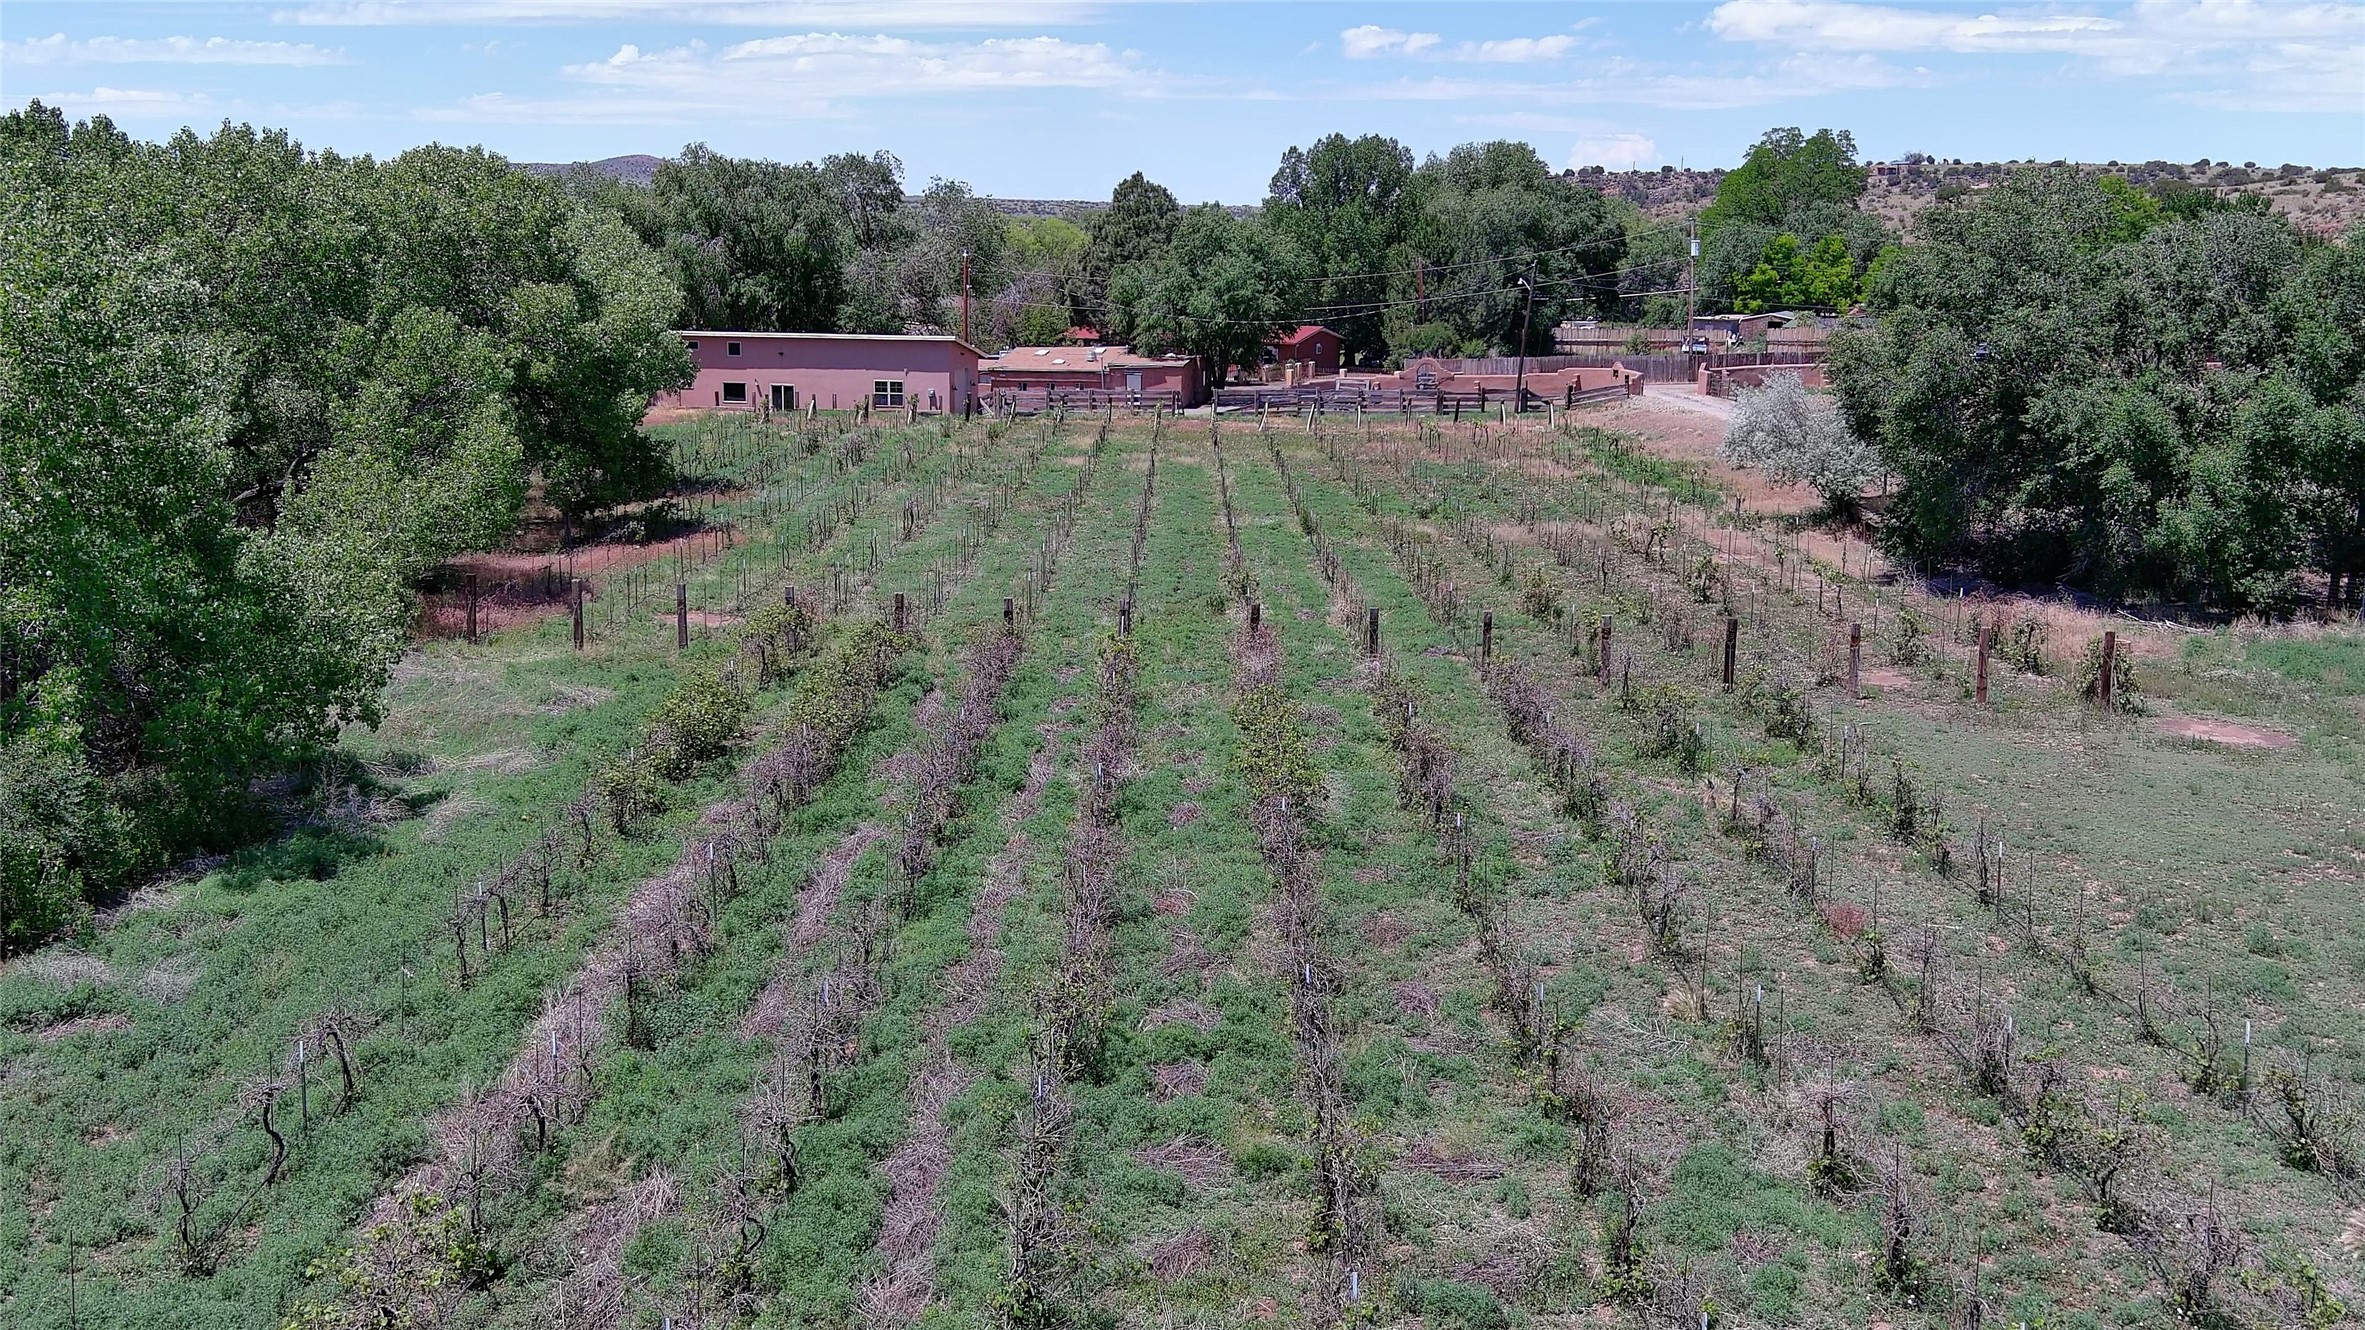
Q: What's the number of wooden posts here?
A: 15